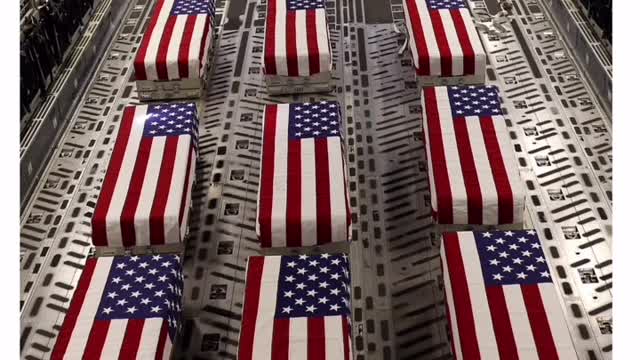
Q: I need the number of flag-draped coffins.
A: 9